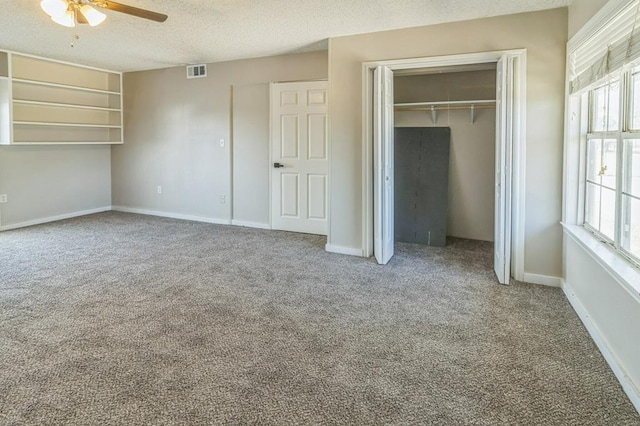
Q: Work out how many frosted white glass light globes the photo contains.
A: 3